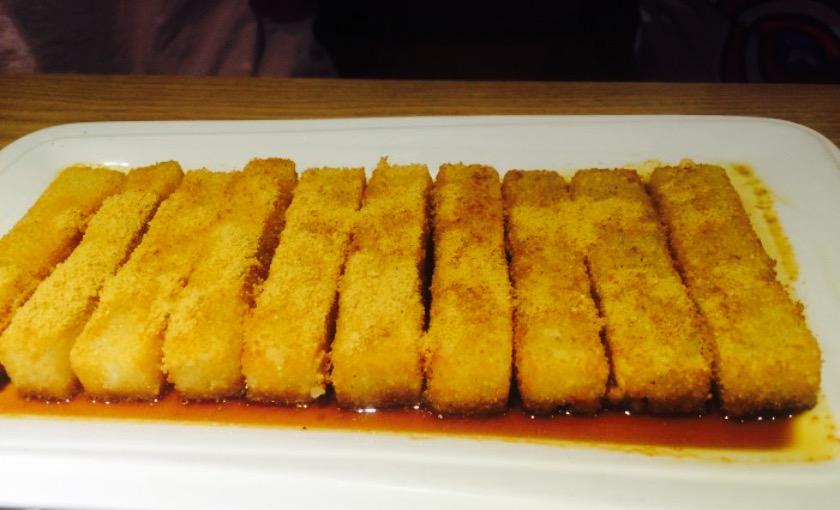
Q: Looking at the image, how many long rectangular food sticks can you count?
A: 10